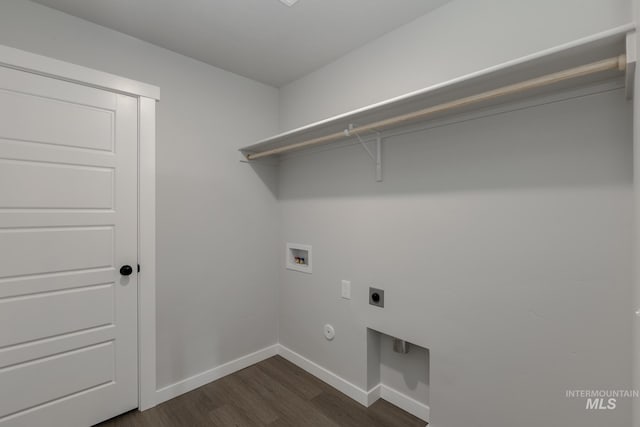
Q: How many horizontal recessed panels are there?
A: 5